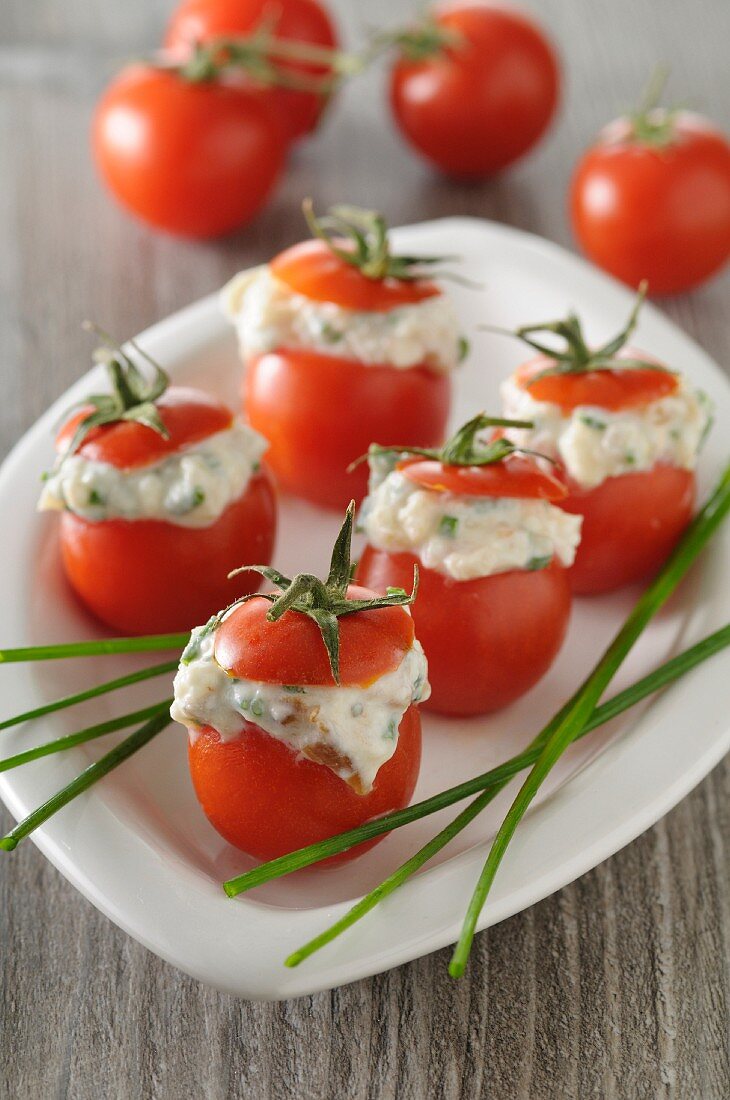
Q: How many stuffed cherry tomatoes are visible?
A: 5